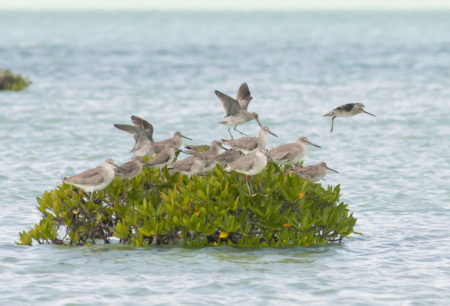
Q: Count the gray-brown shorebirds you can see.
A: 13